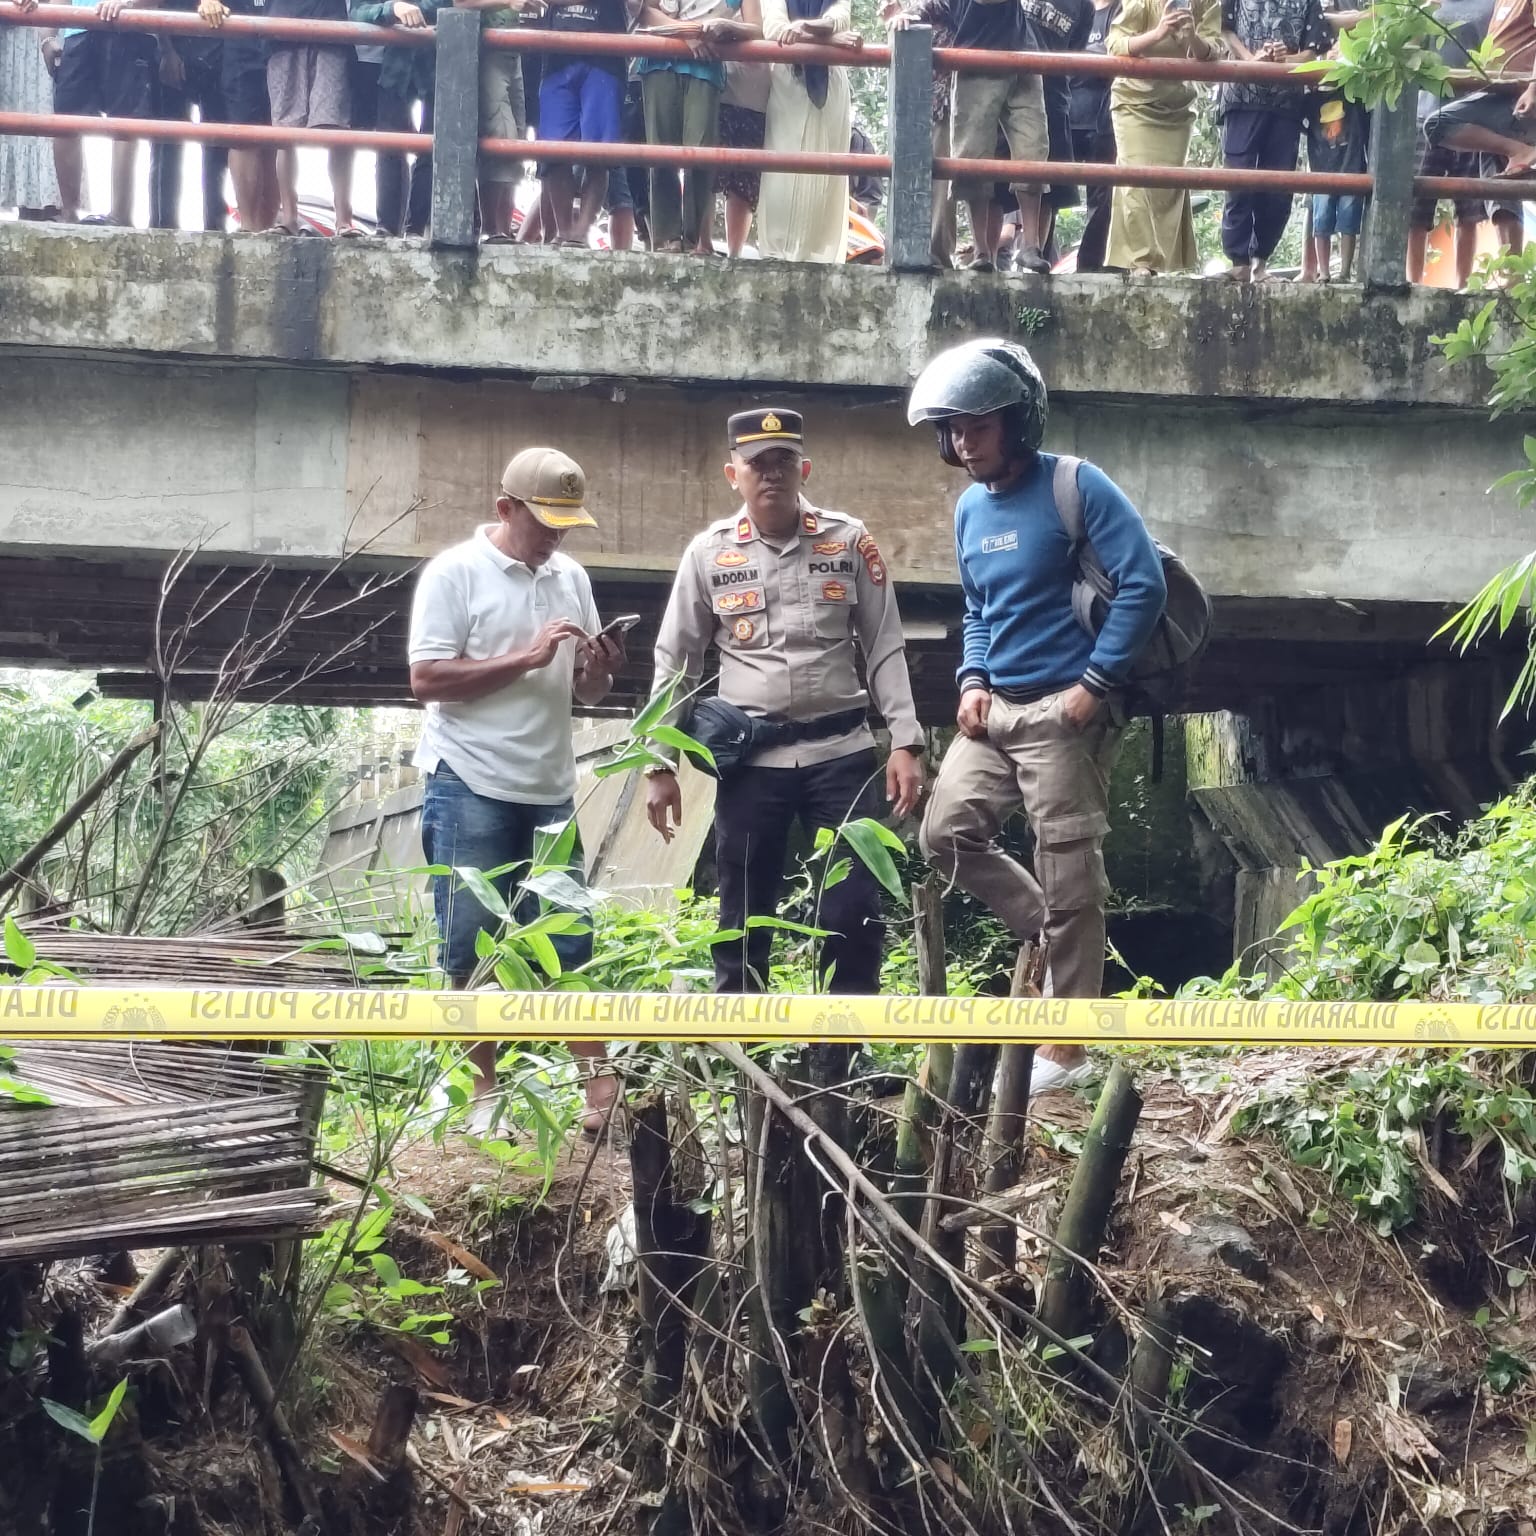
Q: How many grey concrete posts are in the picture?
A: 3